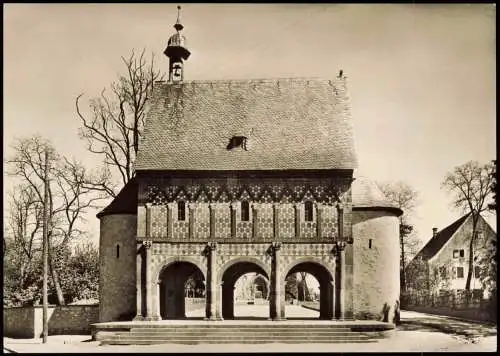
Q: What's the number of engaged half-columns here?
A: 4